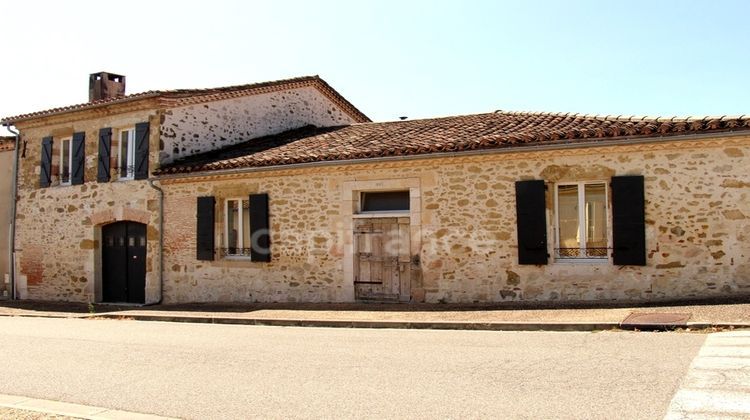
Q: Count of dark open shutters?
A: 8